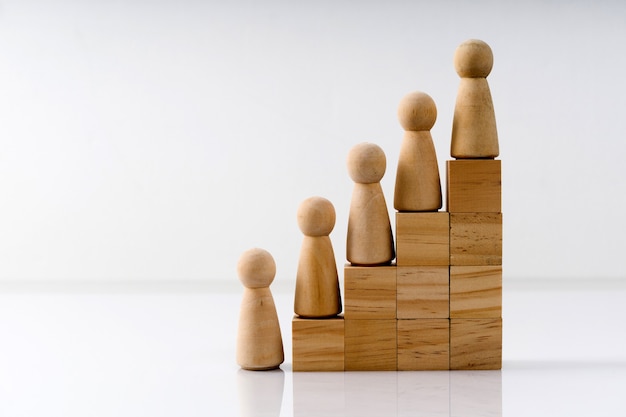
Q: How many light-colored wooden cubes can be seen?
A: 10